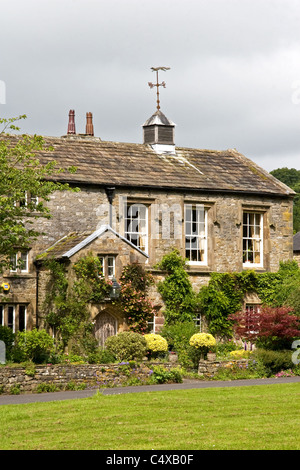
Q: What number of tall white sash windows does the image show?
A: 3